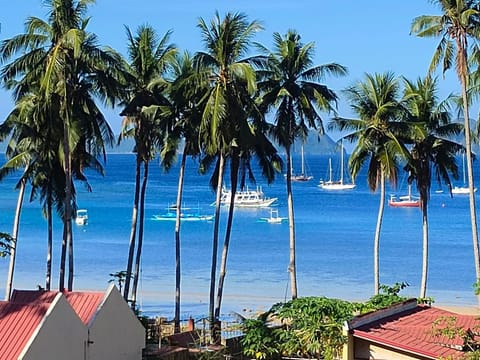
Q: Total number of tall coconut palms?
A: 13